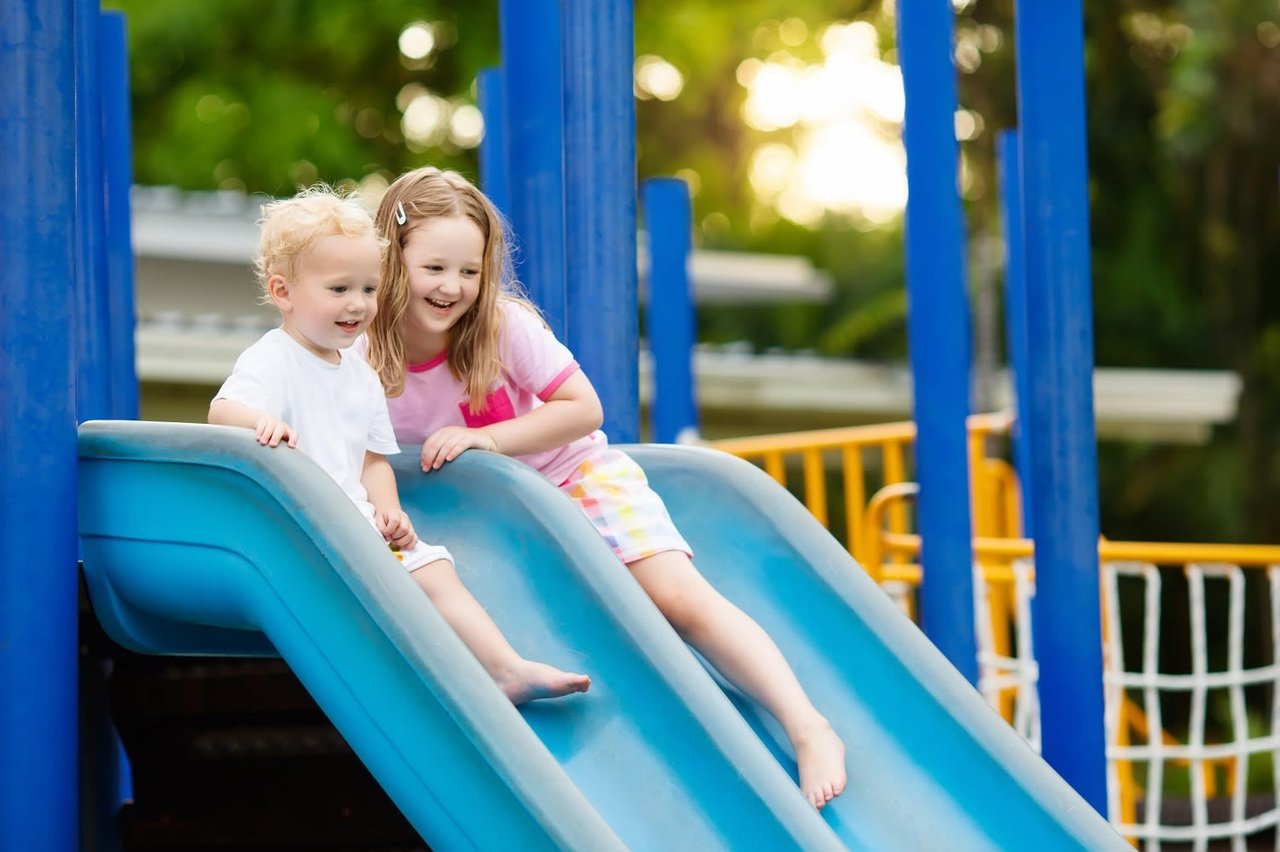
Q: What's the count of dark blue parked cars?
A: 0